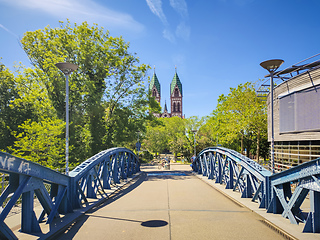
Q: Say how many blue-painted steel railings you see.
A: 2